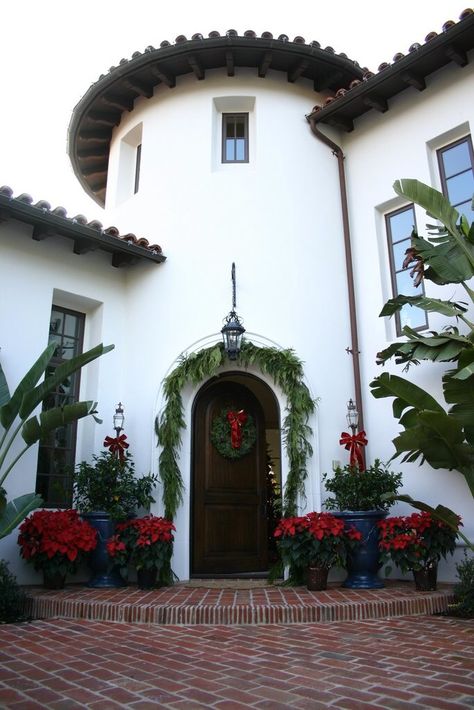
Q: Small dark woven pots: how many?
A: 4